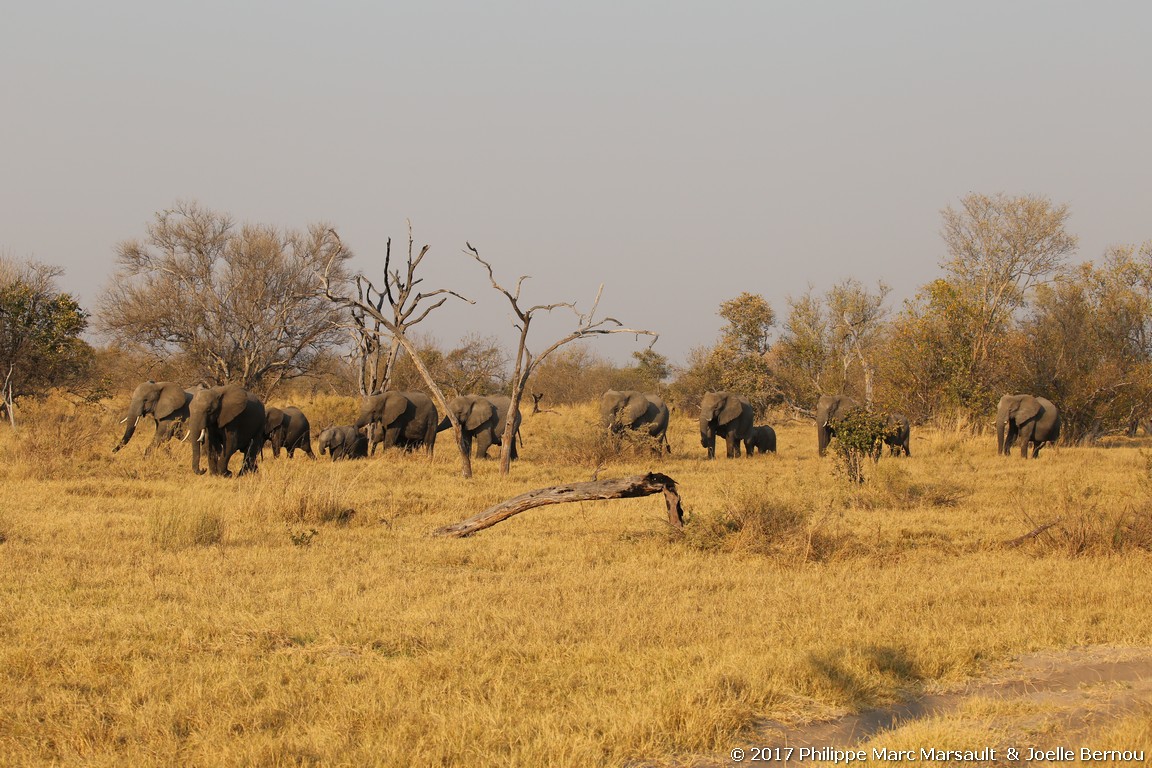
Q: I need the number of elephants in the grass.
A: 12